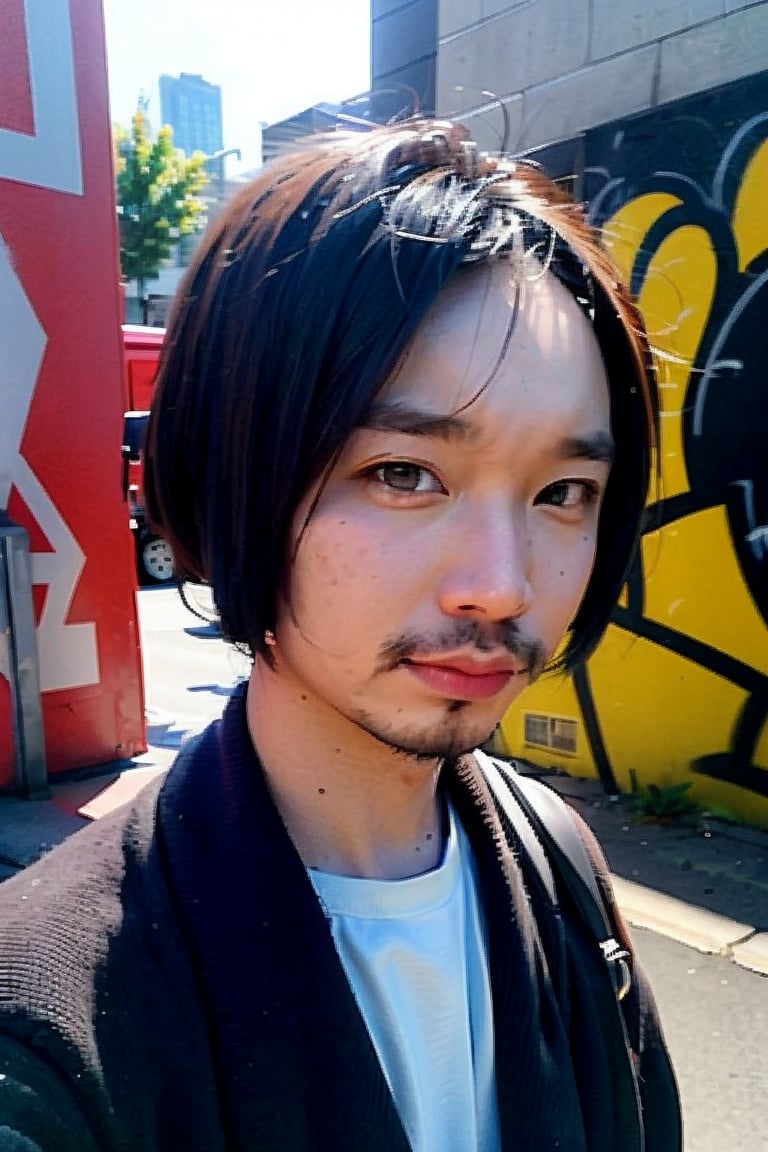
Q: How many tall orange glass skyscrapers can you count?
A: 0